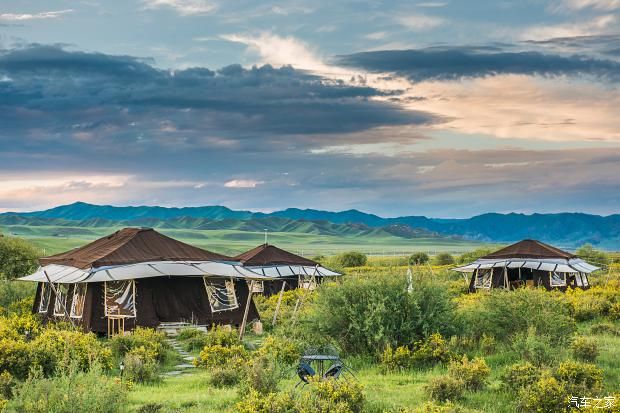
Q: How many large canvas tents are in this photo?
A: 3